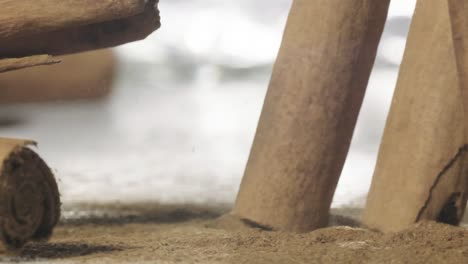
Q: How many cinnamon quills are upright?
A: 2